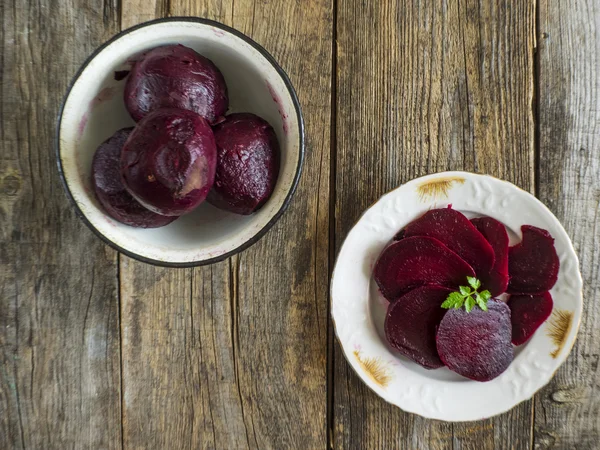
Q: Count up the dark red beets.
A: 4